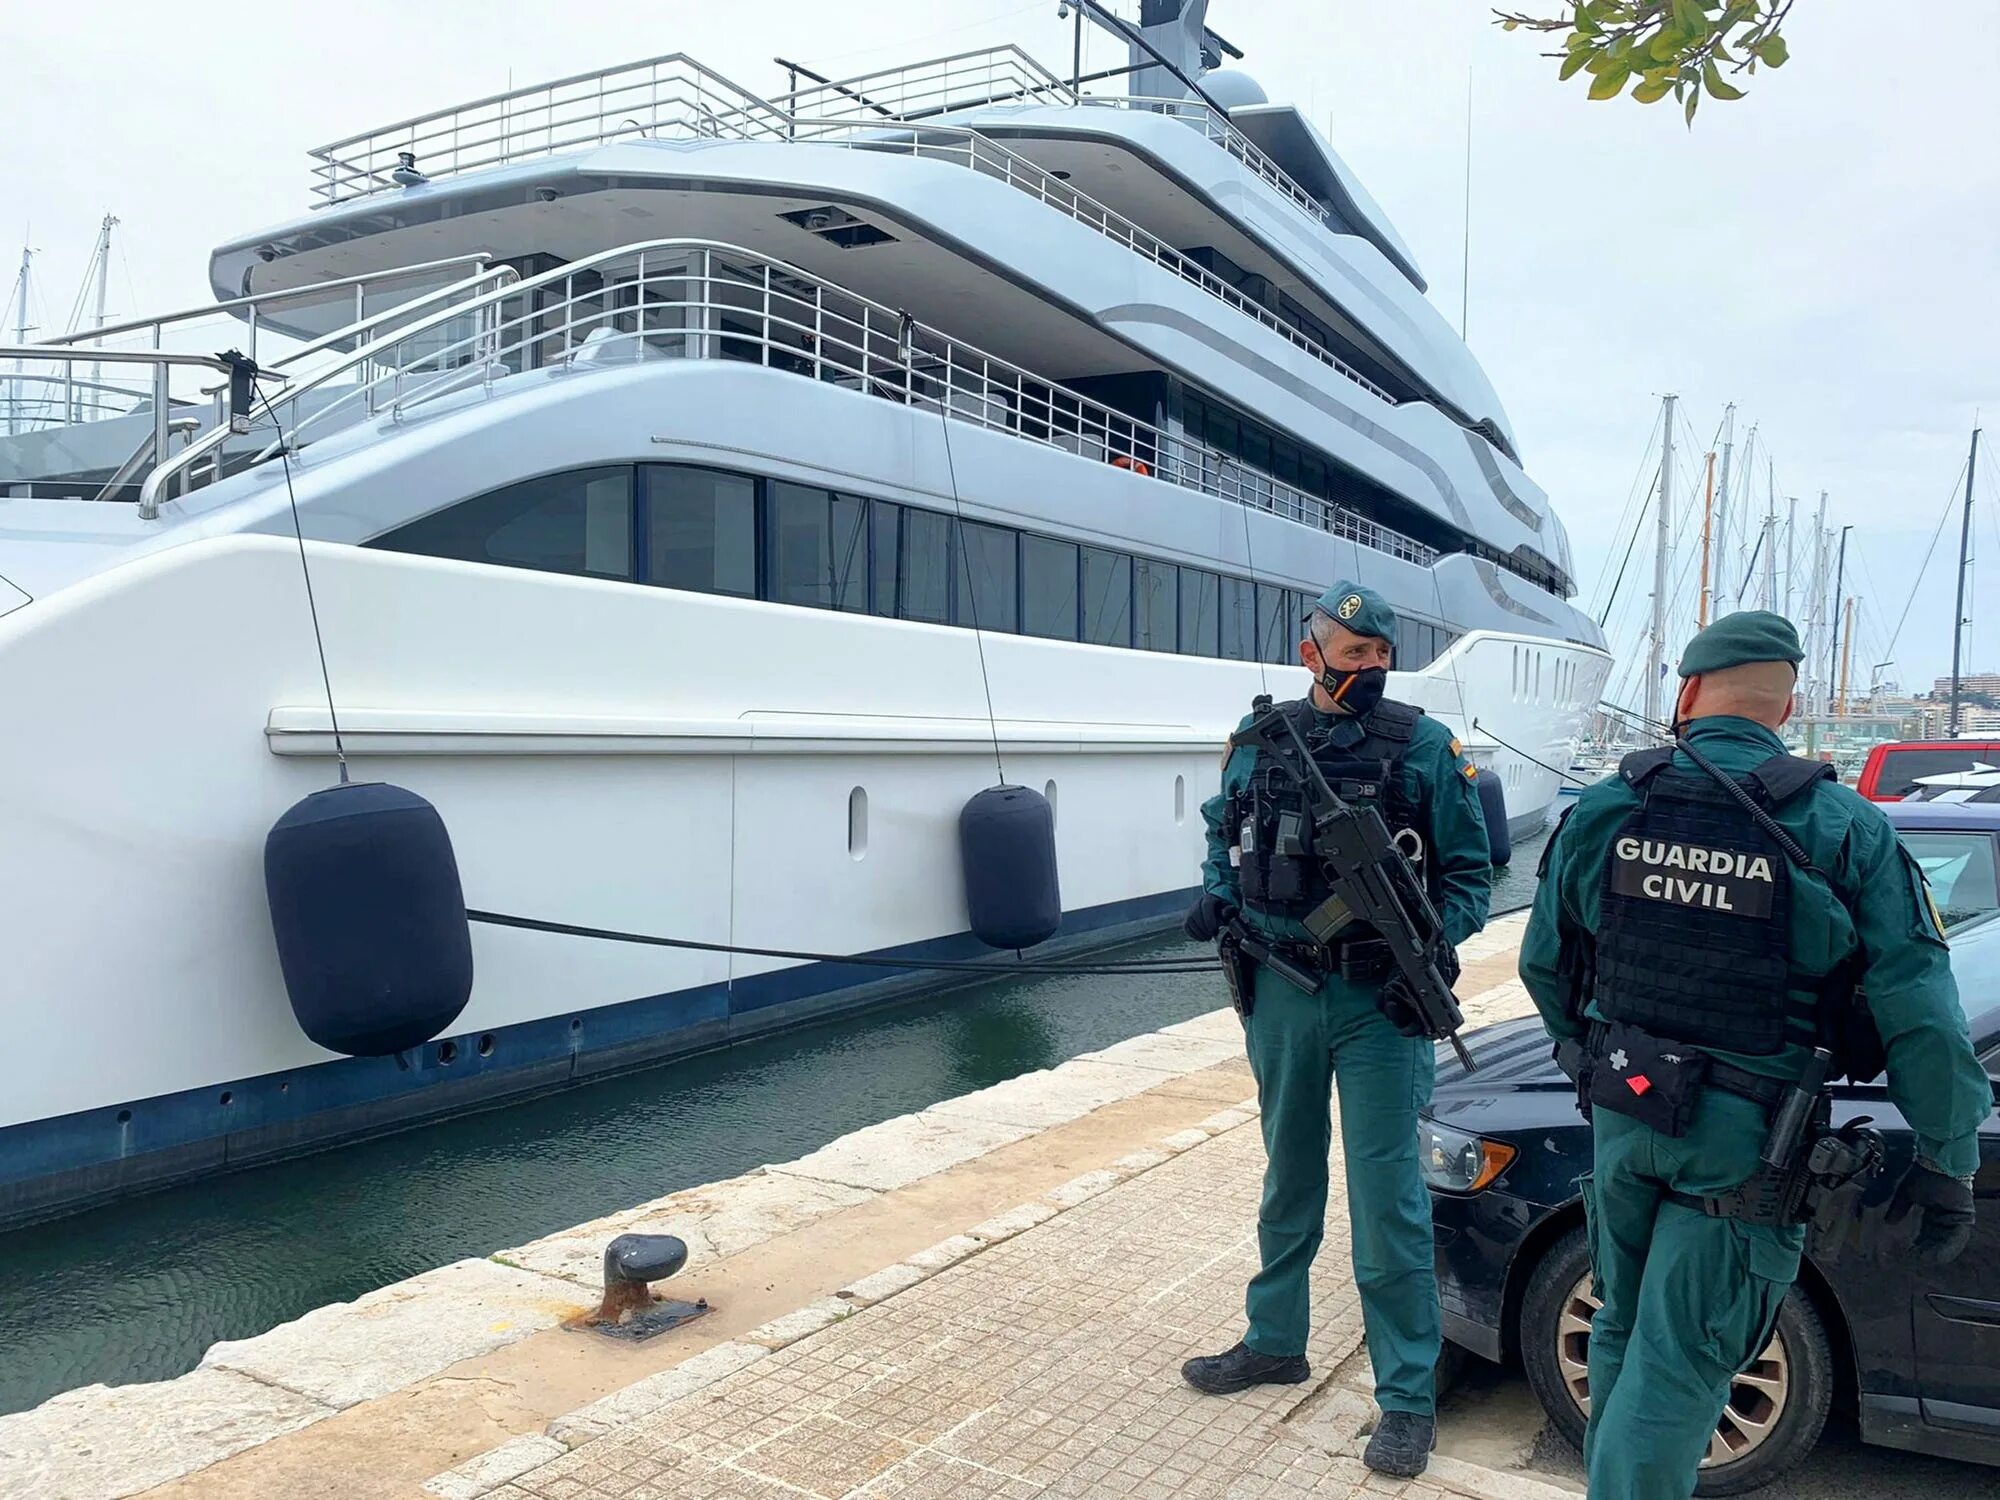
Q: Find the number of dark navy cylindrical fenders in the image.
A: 3